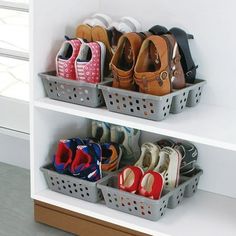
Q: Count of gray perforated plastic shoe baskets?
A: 4